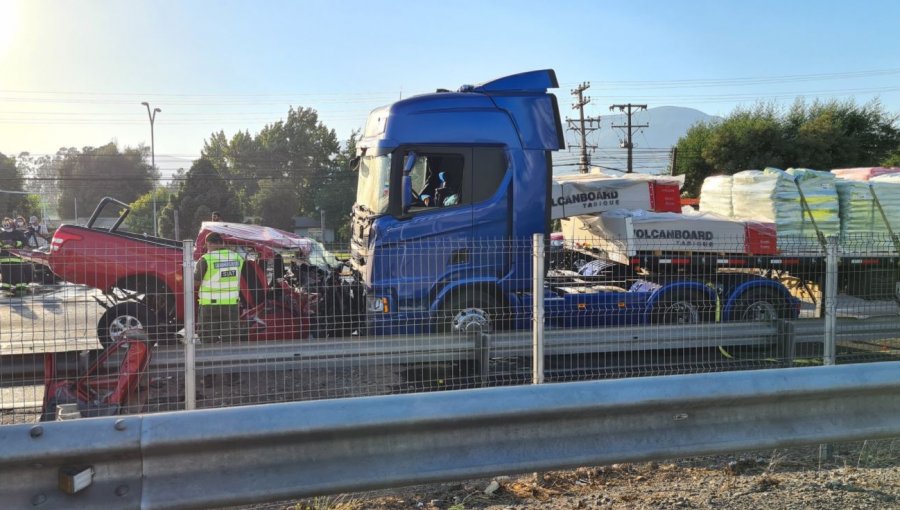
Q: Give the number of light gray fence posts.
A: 3